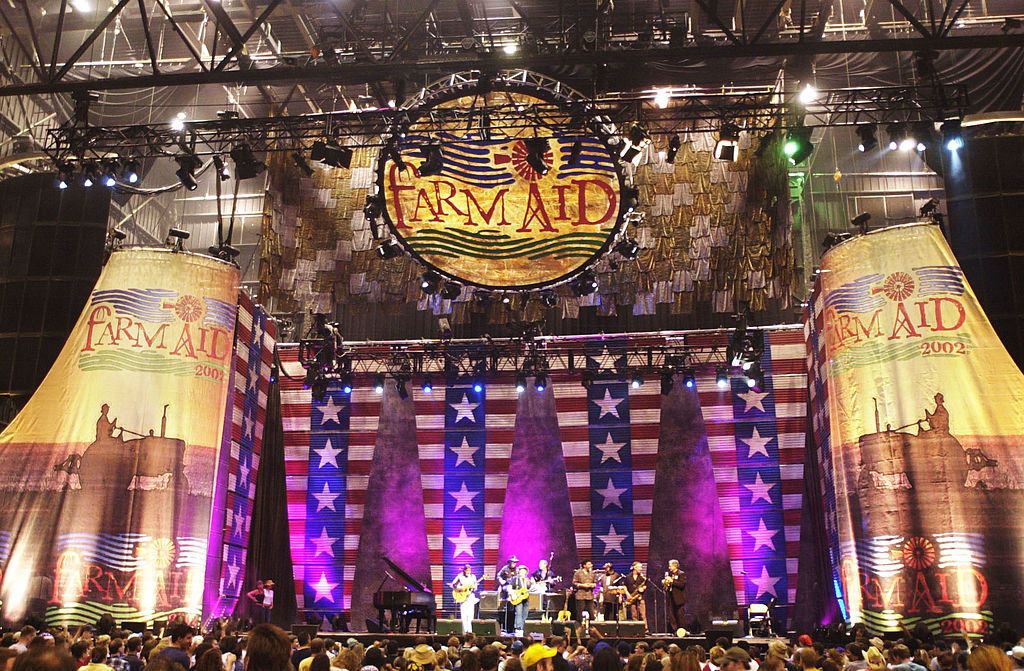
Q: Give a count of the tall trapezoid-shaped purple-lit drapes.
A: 3